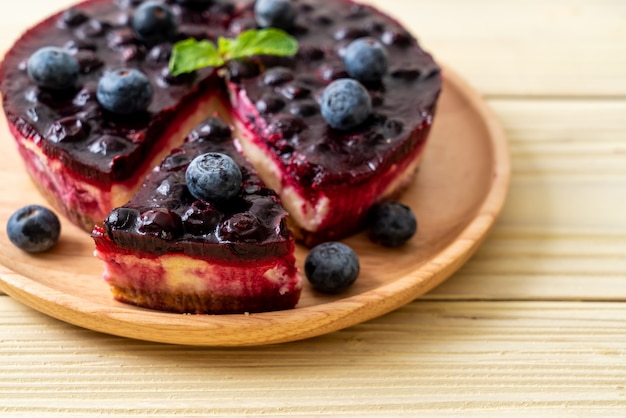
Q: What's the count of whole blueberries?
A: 10